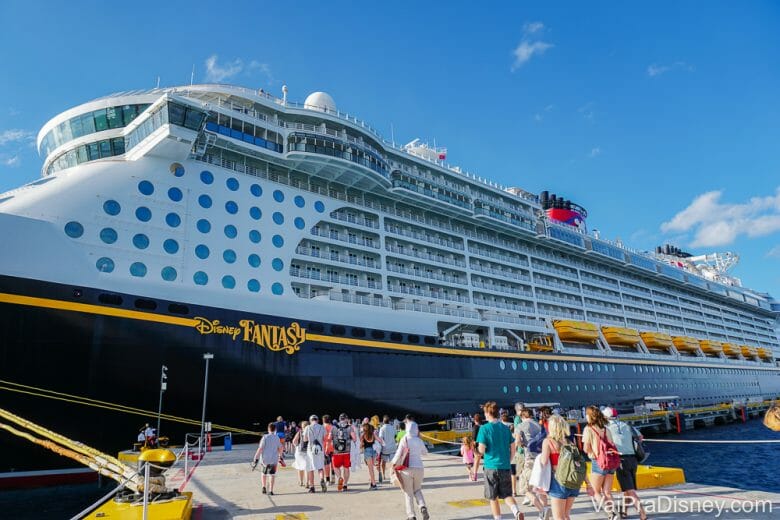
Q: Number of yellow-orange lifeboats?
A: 8